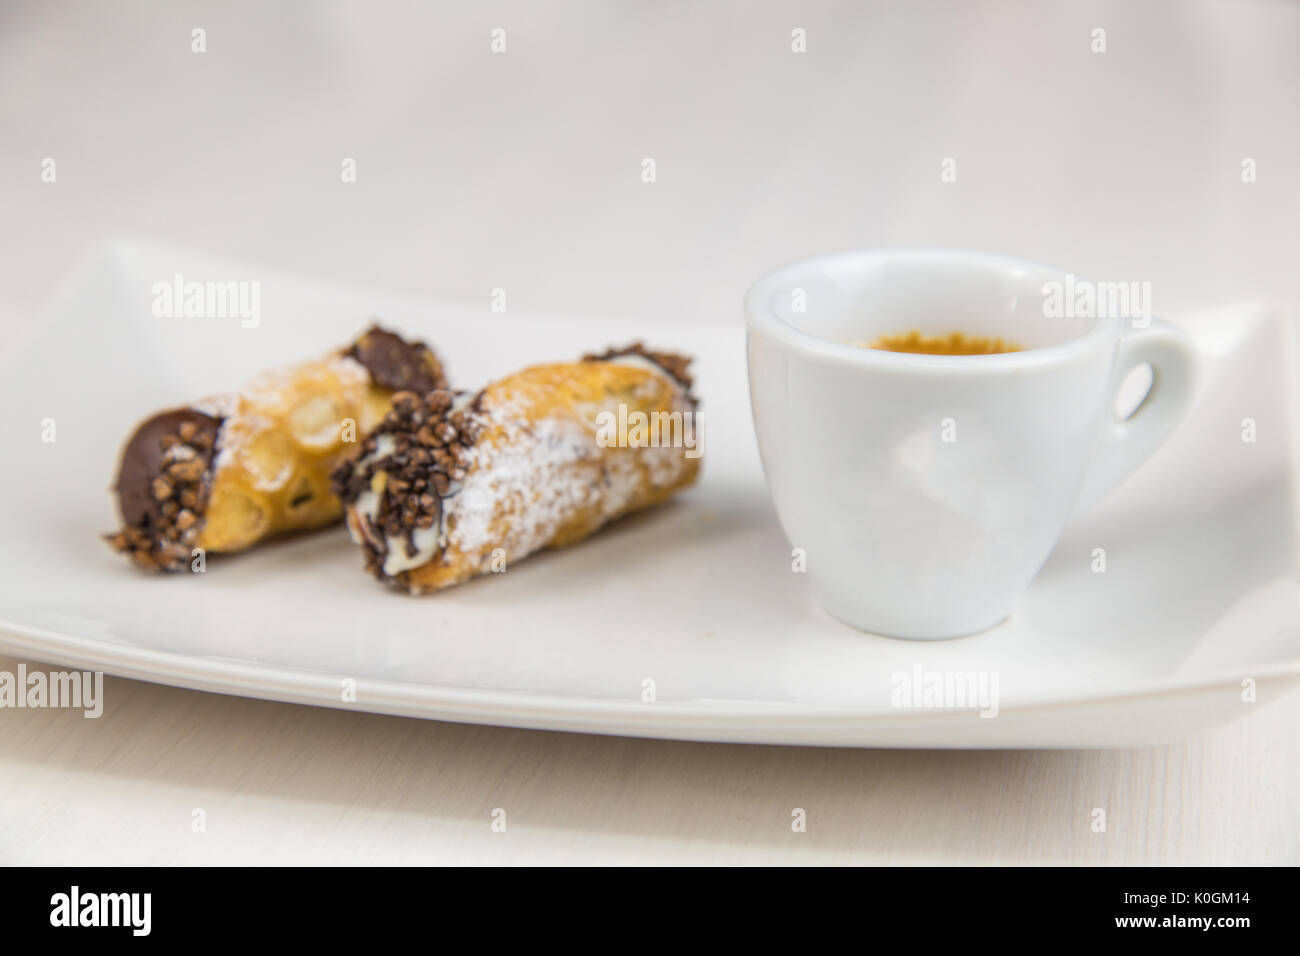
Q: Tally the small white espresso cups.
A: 1